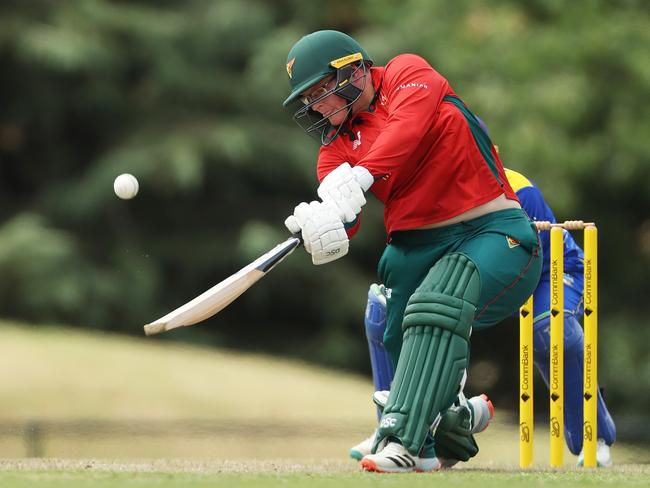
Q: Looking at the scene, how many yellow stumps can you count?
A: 3